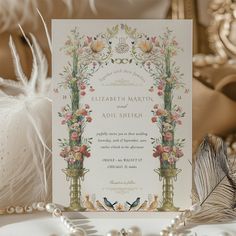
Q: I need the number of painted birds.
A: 6